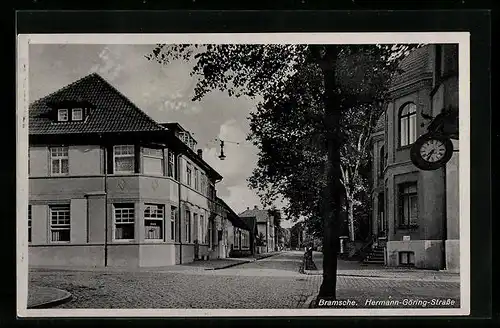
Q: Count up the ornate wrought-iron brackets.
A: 1